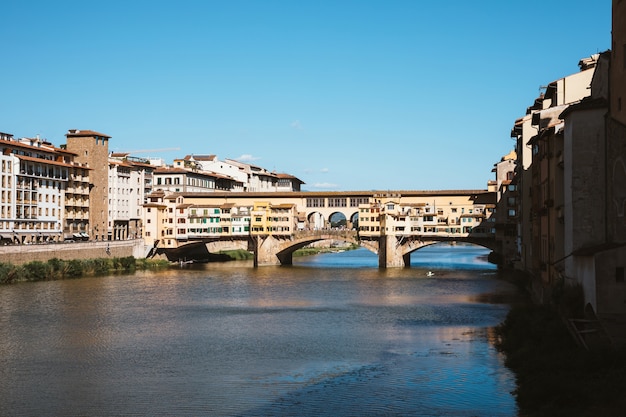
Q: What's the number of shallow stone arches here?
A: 3